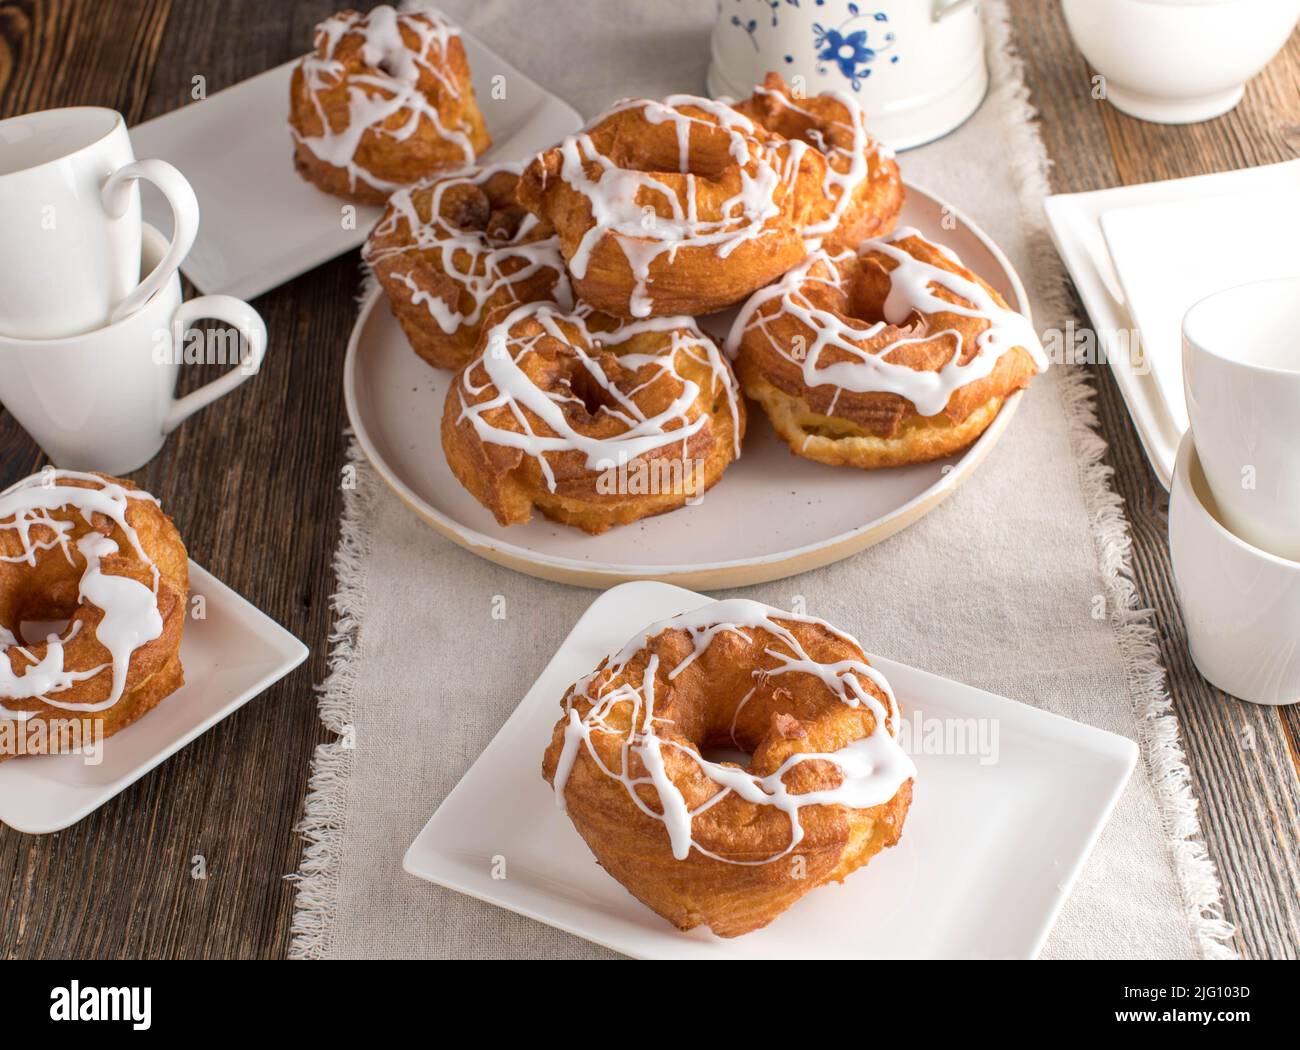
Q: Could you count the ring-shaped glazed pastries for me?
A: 8